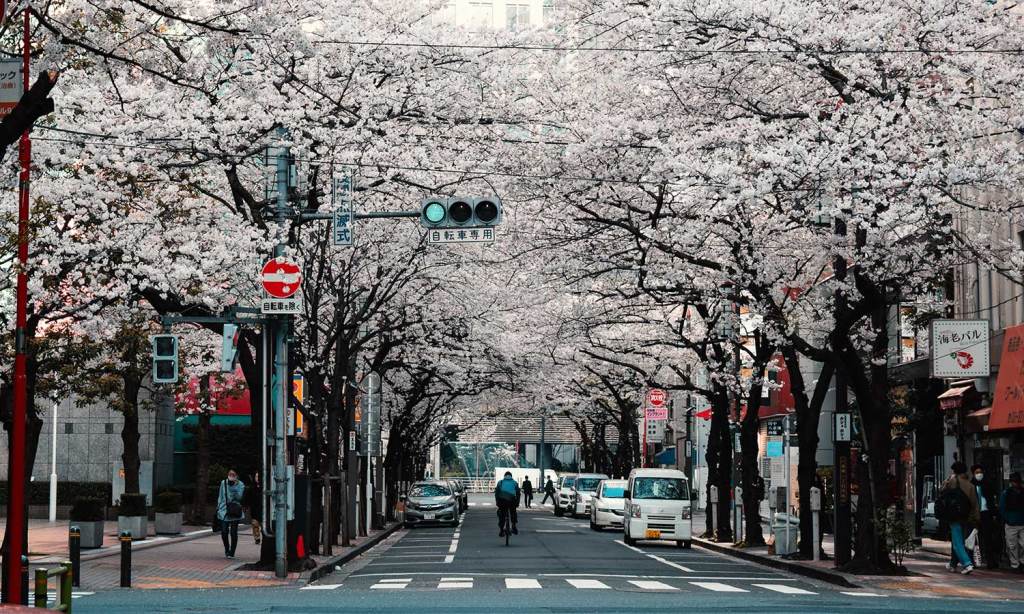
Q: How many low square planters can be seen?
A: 3